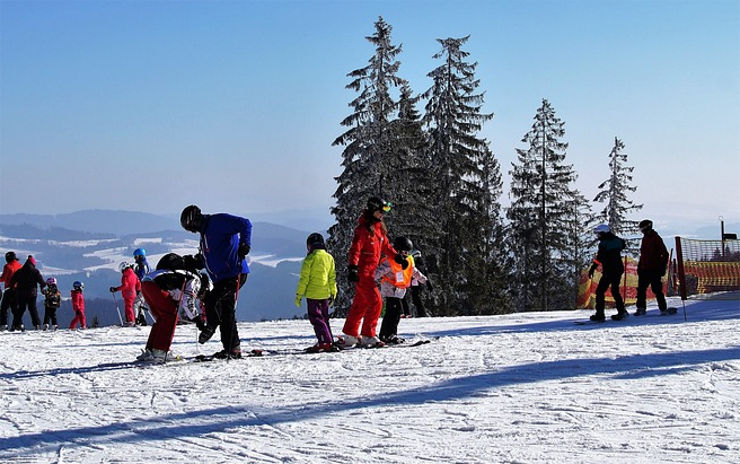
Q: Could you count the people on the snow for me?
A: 14